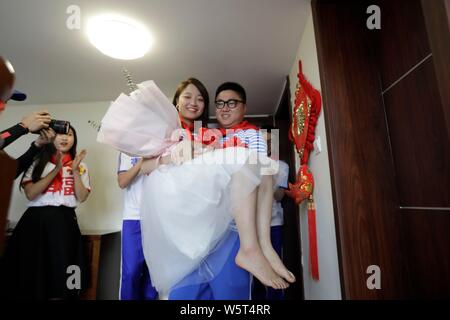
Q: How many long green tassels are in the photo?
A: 0